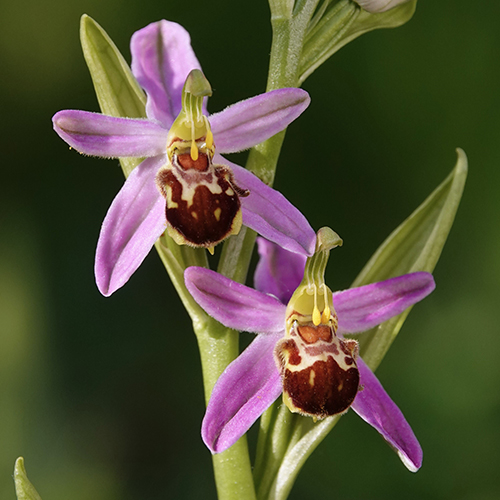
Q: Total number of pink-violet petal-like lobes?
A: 10